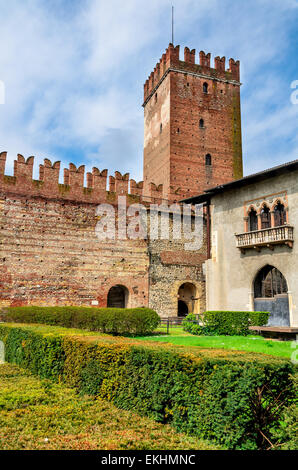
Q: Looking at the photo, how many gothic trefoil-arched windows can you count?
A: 3